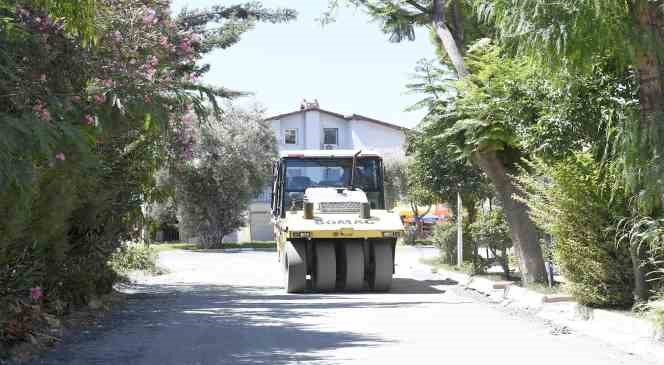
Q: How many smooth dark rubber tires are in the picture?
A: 4